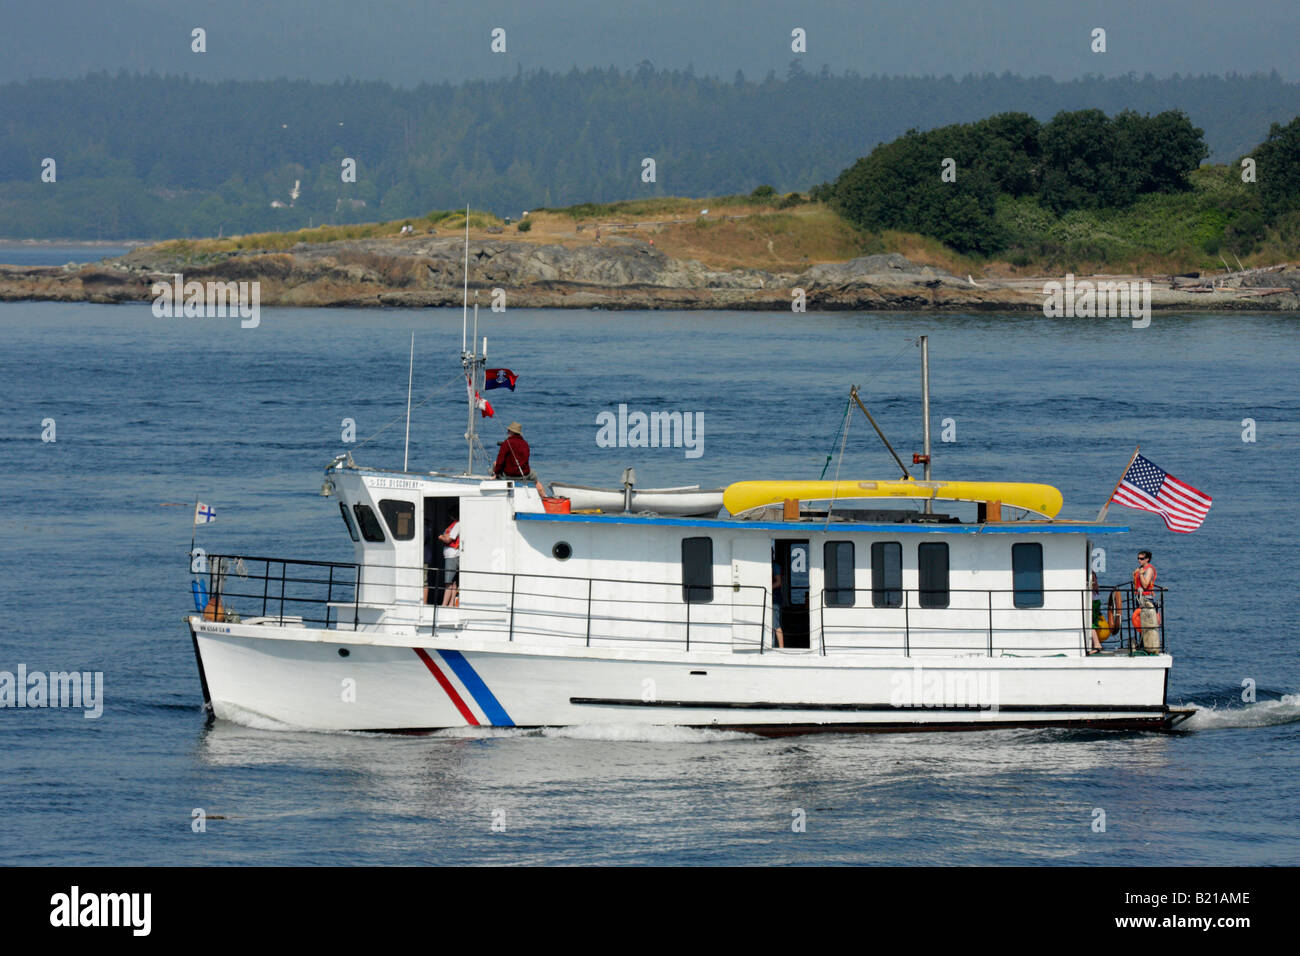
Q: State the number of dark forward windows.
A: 3